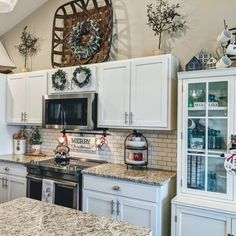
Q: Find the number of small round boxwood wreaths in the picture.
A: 2